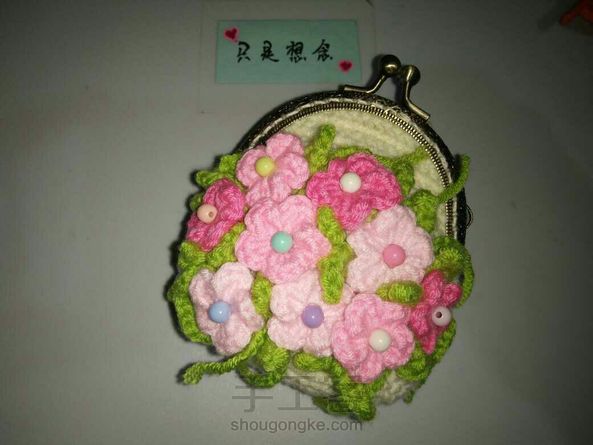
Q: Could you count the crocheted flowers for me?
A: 9